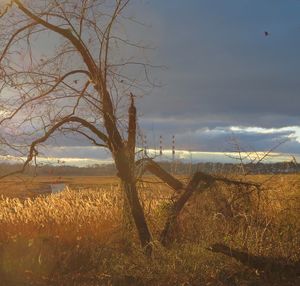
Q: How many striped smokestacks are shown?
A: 3